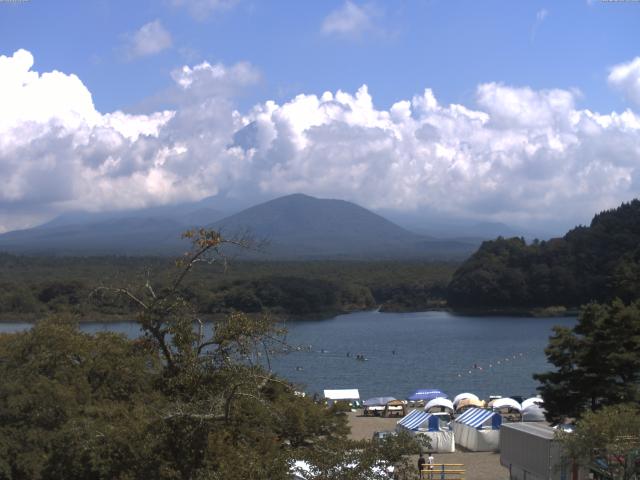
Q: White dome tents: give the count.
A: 4